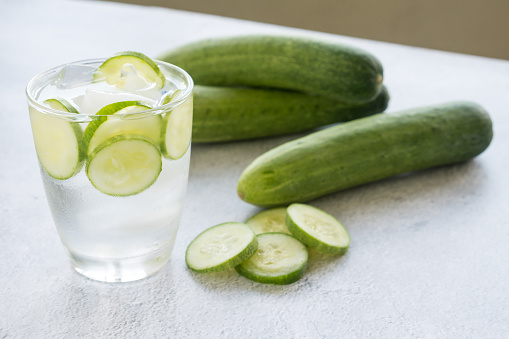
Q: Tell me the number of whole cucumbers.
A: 3